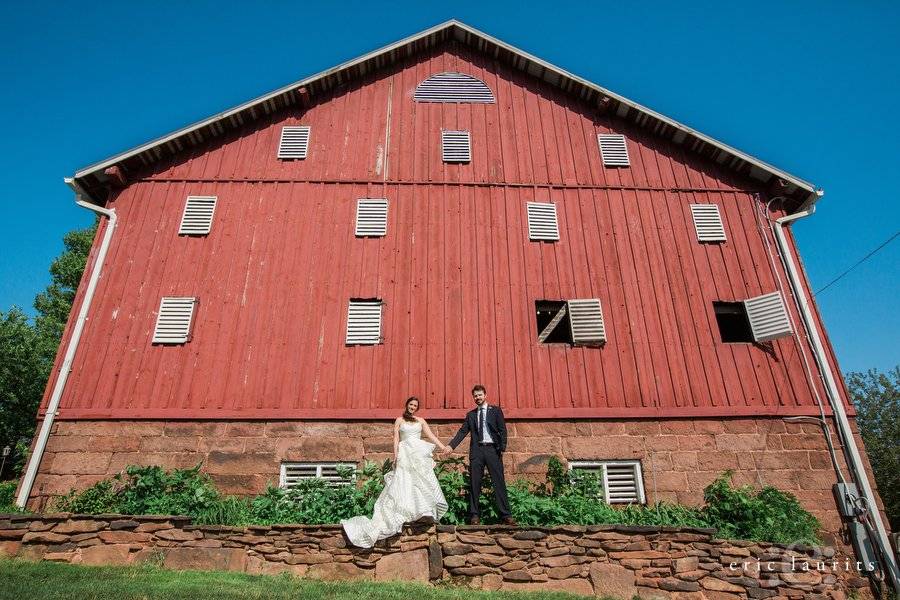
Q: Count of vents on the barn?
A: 14